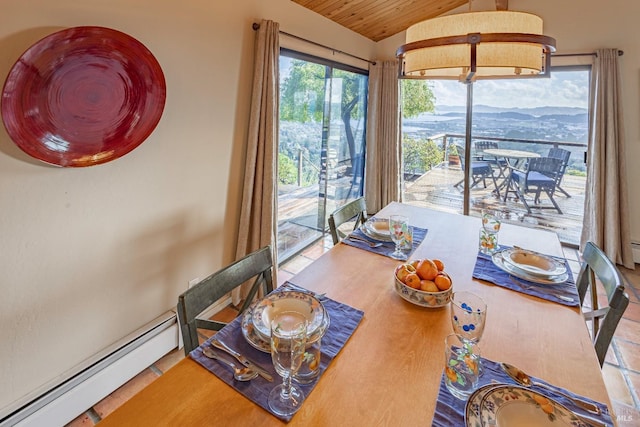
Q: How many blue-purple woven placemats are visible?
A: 4